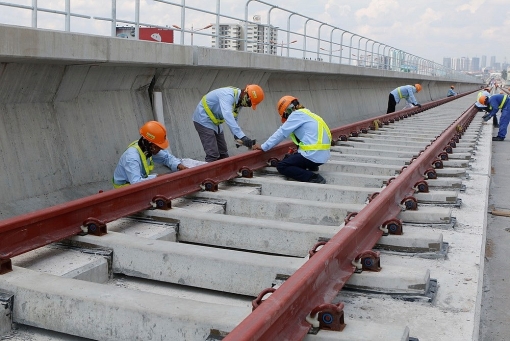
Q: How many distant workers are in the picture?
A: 4